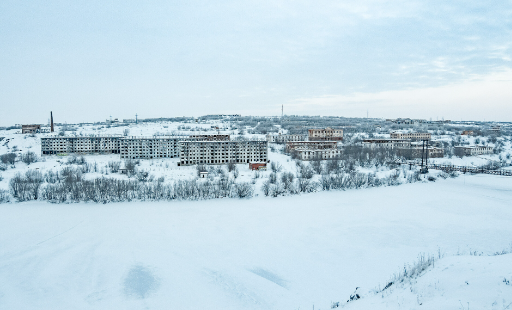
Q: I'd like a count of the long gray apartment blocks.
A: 3